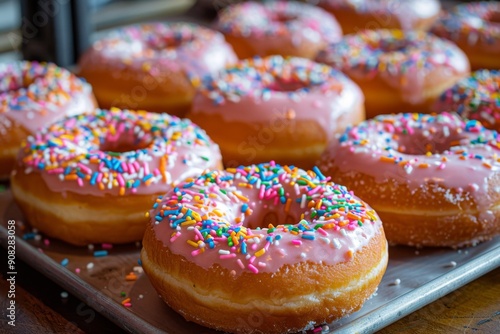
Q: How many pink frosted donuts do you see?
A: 11